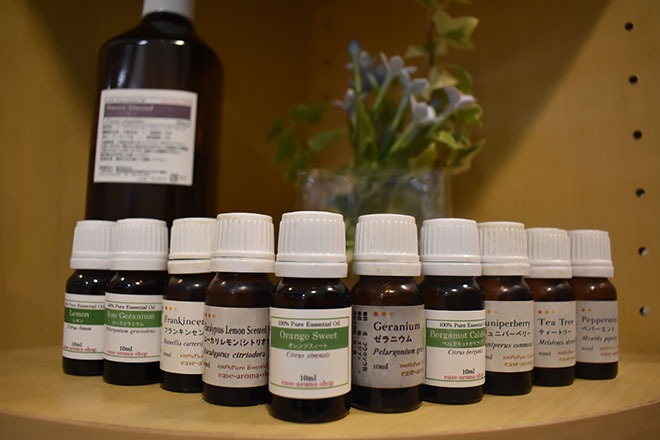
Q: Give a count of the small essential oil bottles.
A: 10